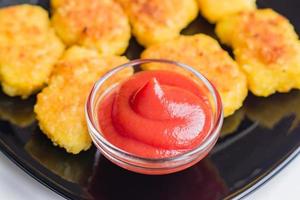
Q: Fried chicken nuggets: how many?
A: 7